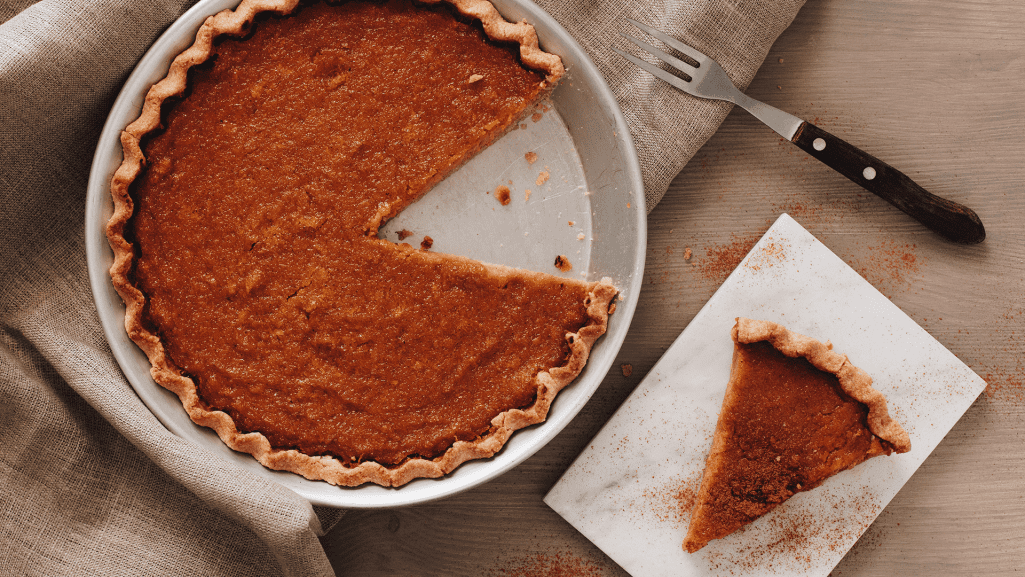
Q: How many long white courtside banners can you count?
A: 0